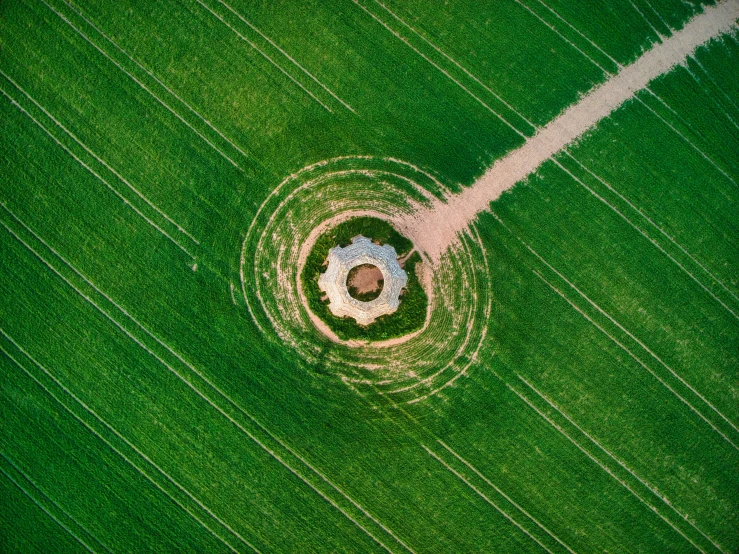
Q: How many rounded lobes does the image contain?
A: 8